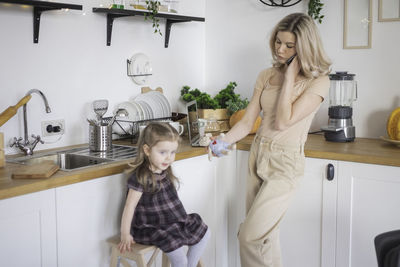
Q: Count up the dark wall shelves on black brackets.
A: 2